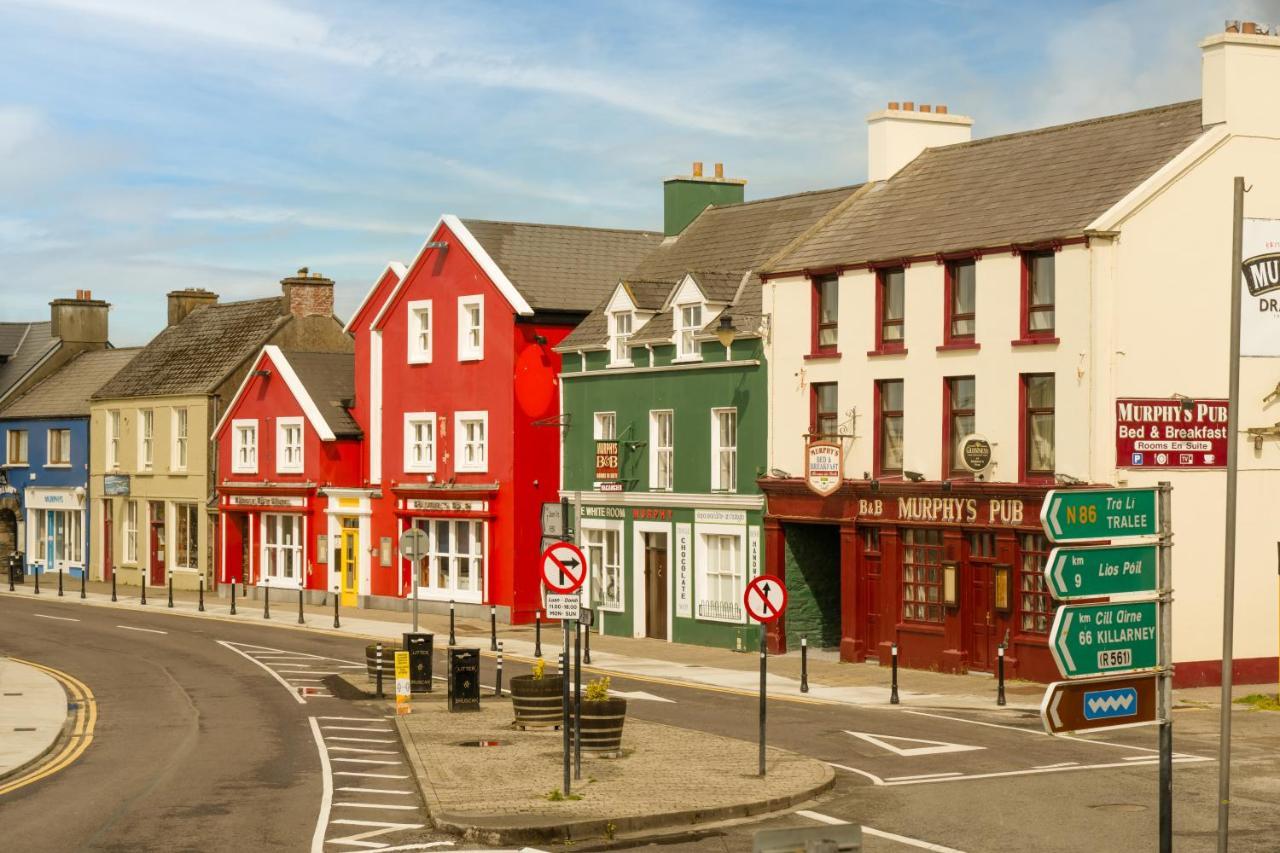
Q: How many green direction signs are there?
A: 3